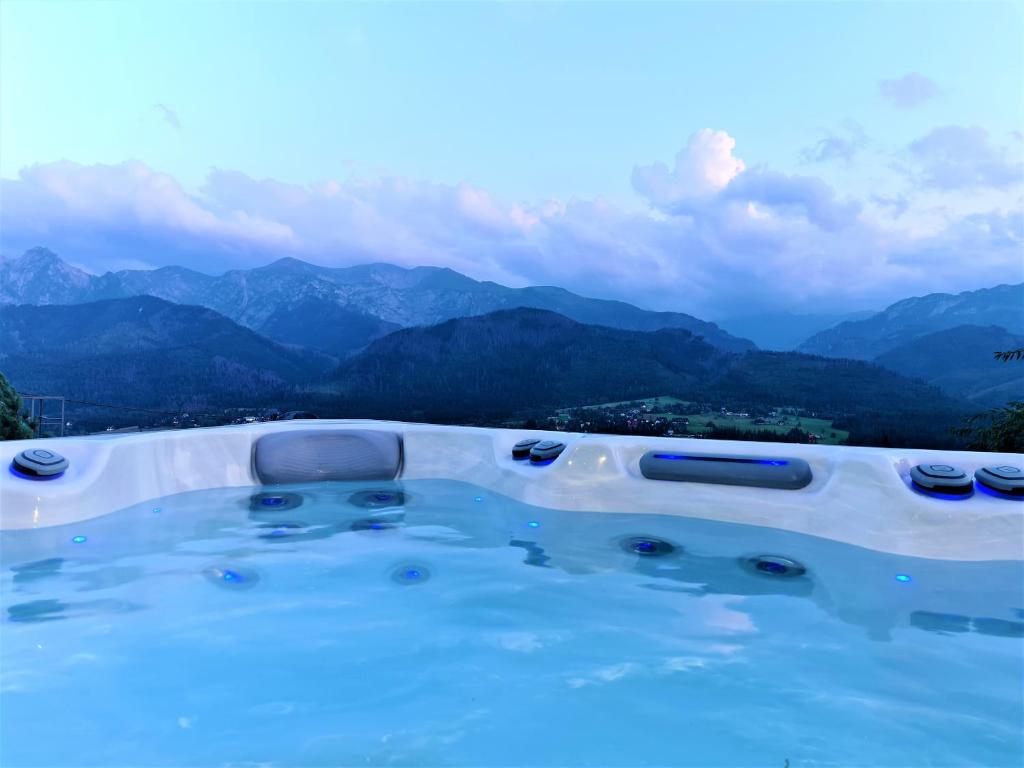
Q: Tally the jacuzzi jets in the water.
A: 8